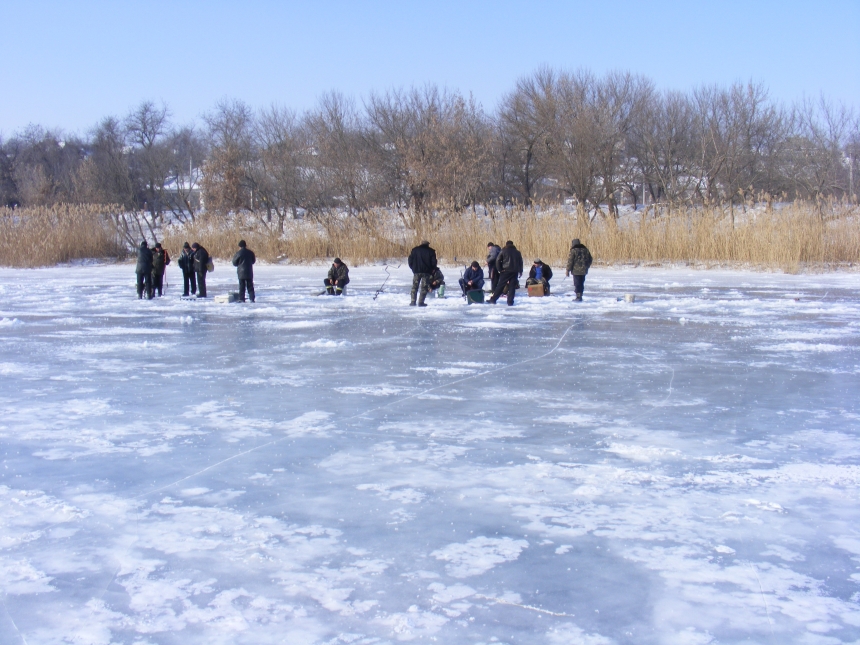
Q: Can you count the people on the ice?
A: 13